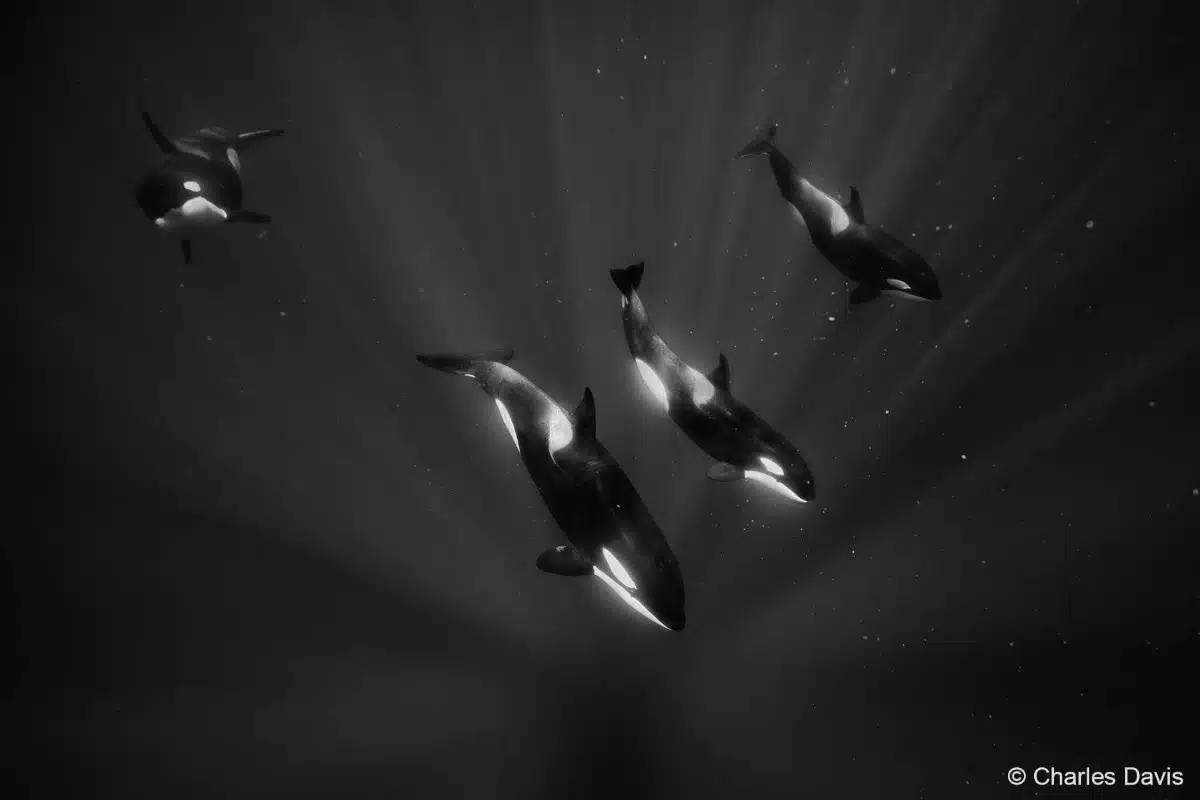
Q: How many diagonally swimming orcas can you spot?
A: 3